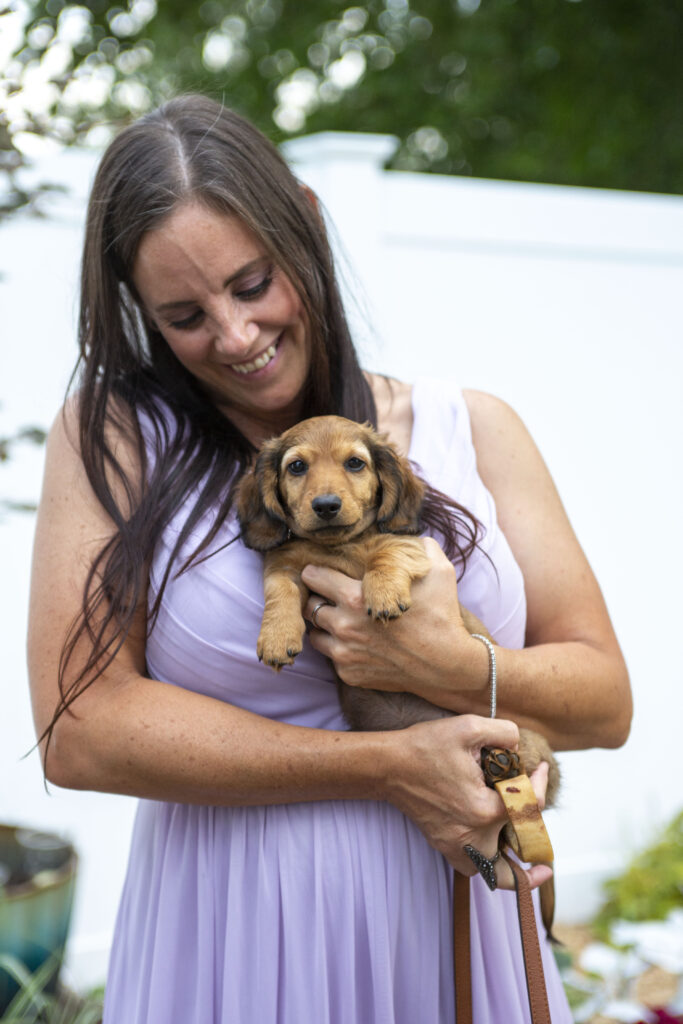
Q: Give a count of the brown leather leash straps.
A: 2